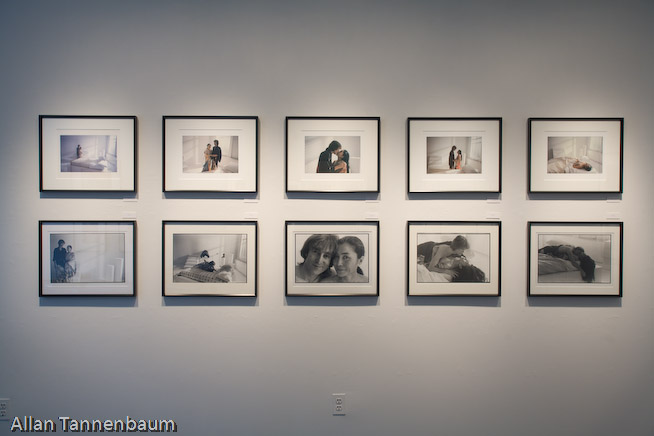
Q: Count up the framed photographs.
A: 10